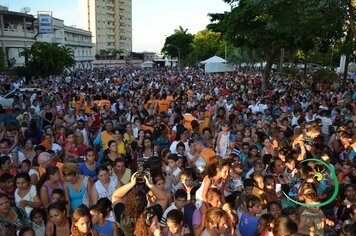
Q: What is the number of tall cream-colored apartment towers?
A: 1